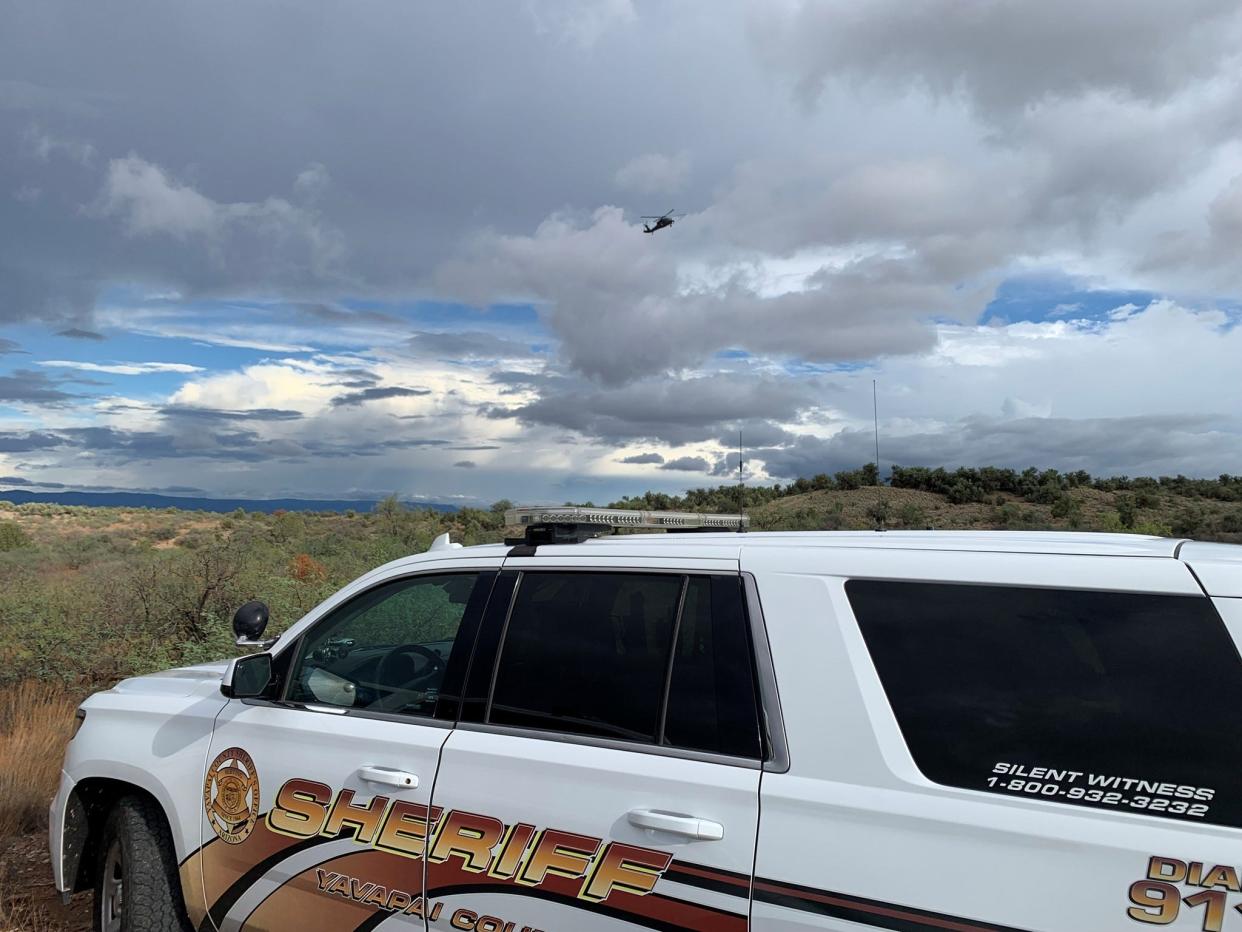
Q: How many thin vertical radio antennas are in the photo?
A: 2